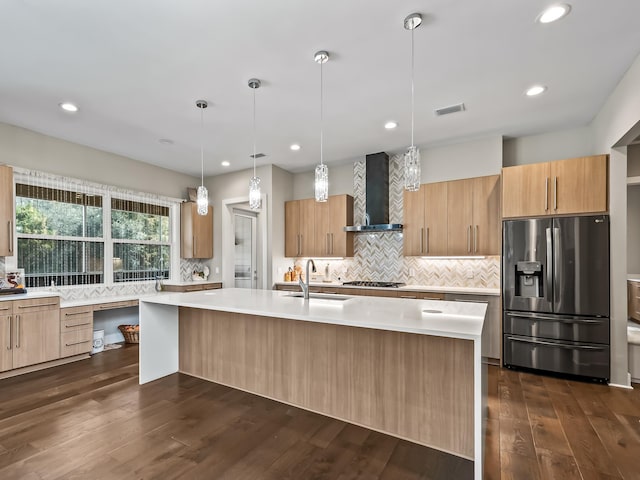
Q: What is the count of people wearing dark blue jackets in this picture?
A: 0